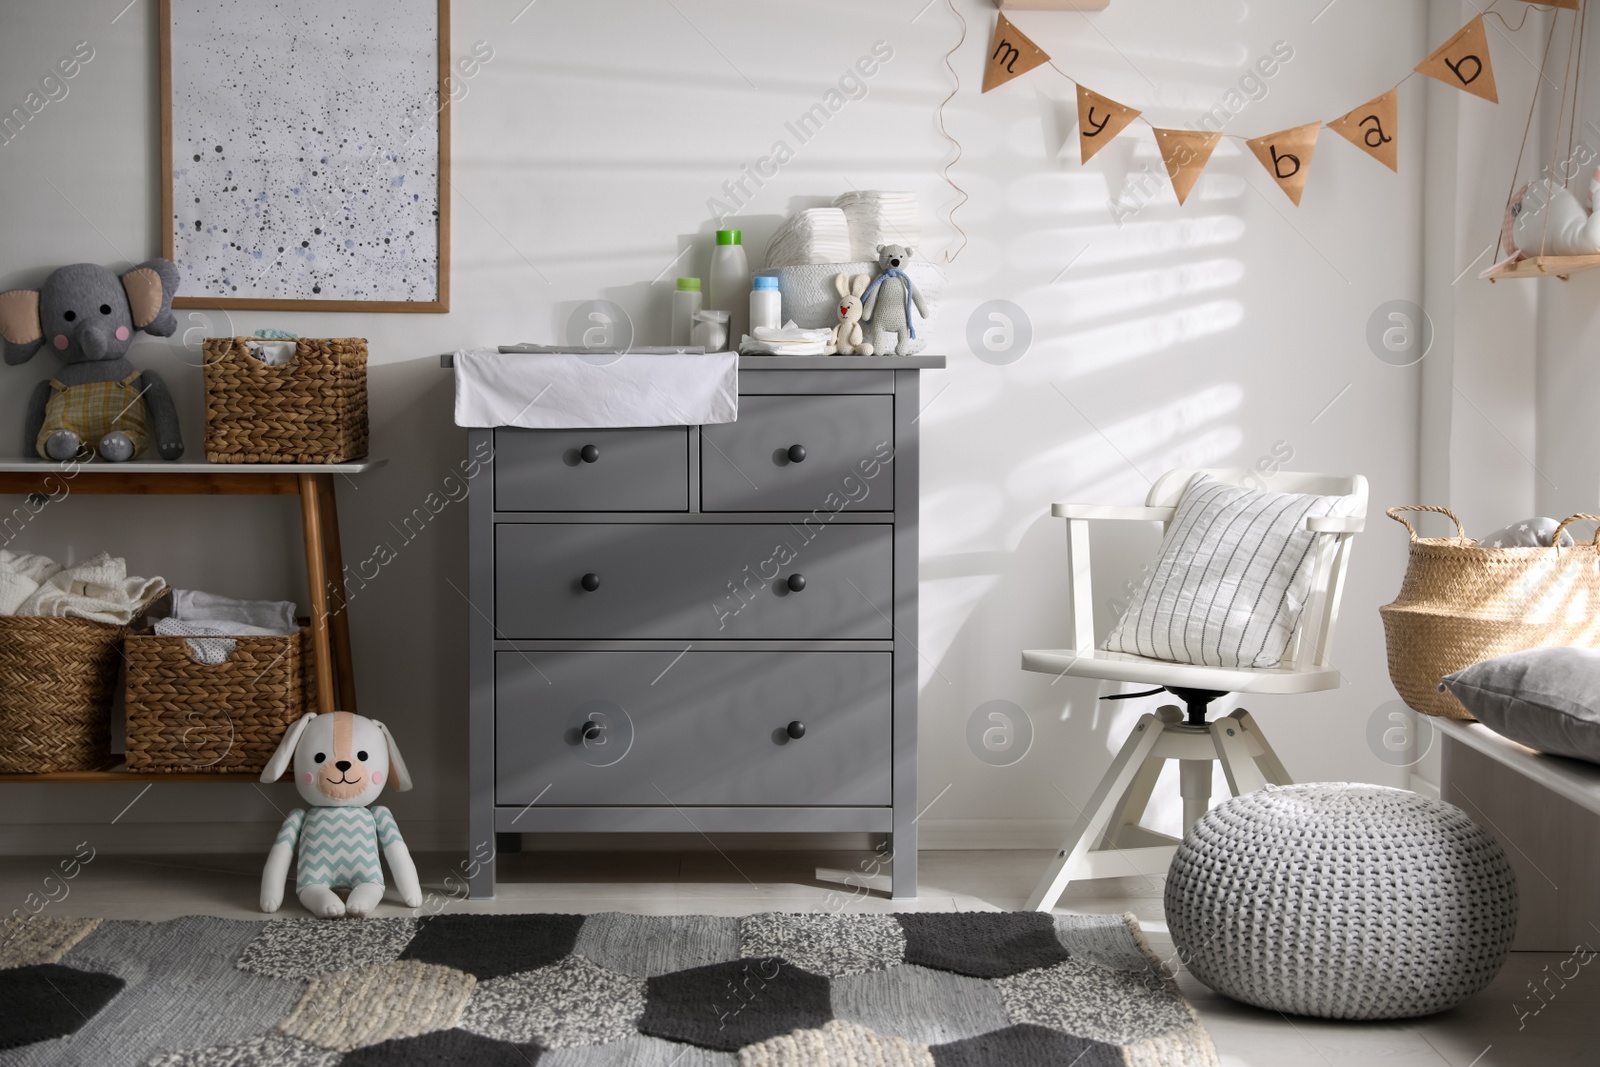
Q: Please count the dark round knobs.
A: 6